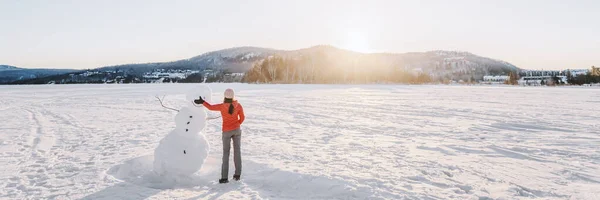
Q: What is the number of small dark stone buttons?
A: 4